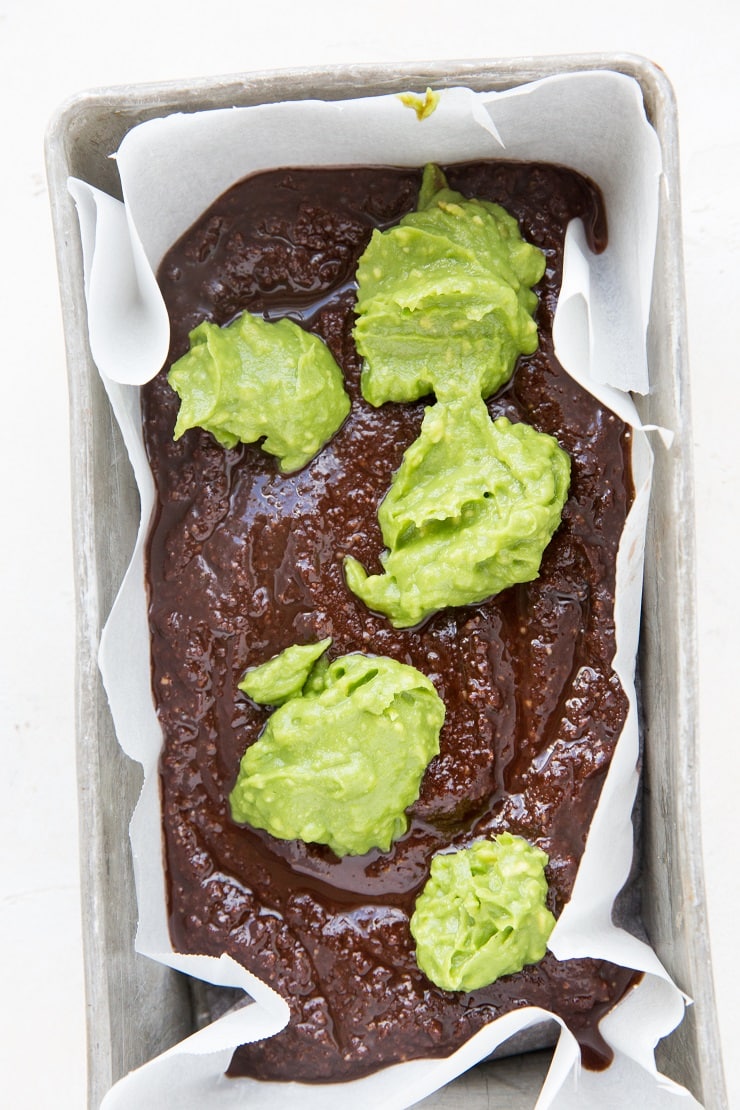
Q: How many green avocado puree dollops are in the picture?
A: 5